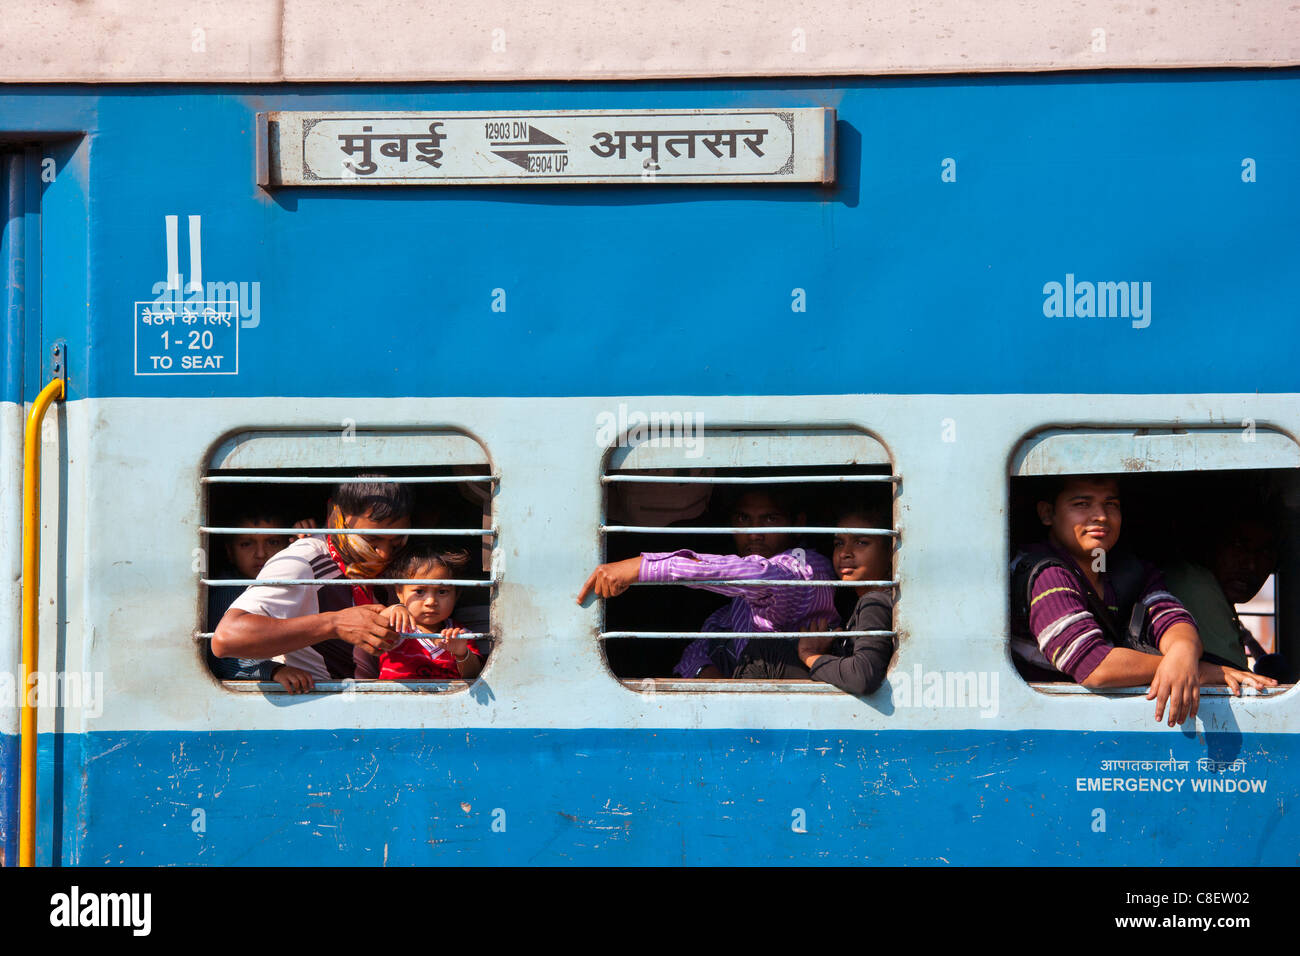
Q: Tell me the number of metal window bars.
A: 8